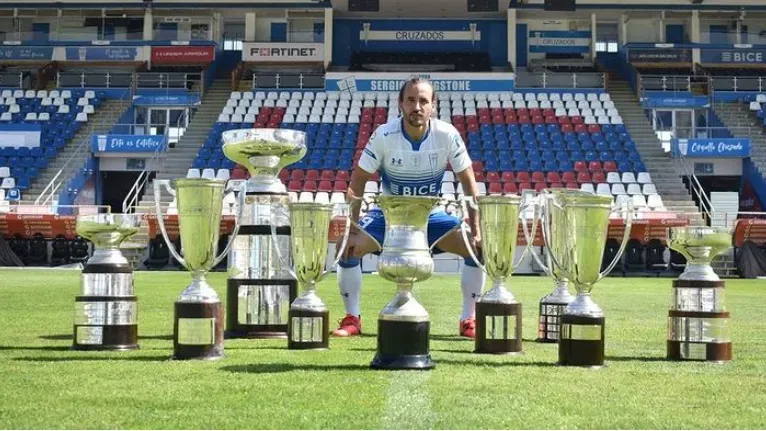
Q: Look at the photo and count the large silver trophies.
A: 9